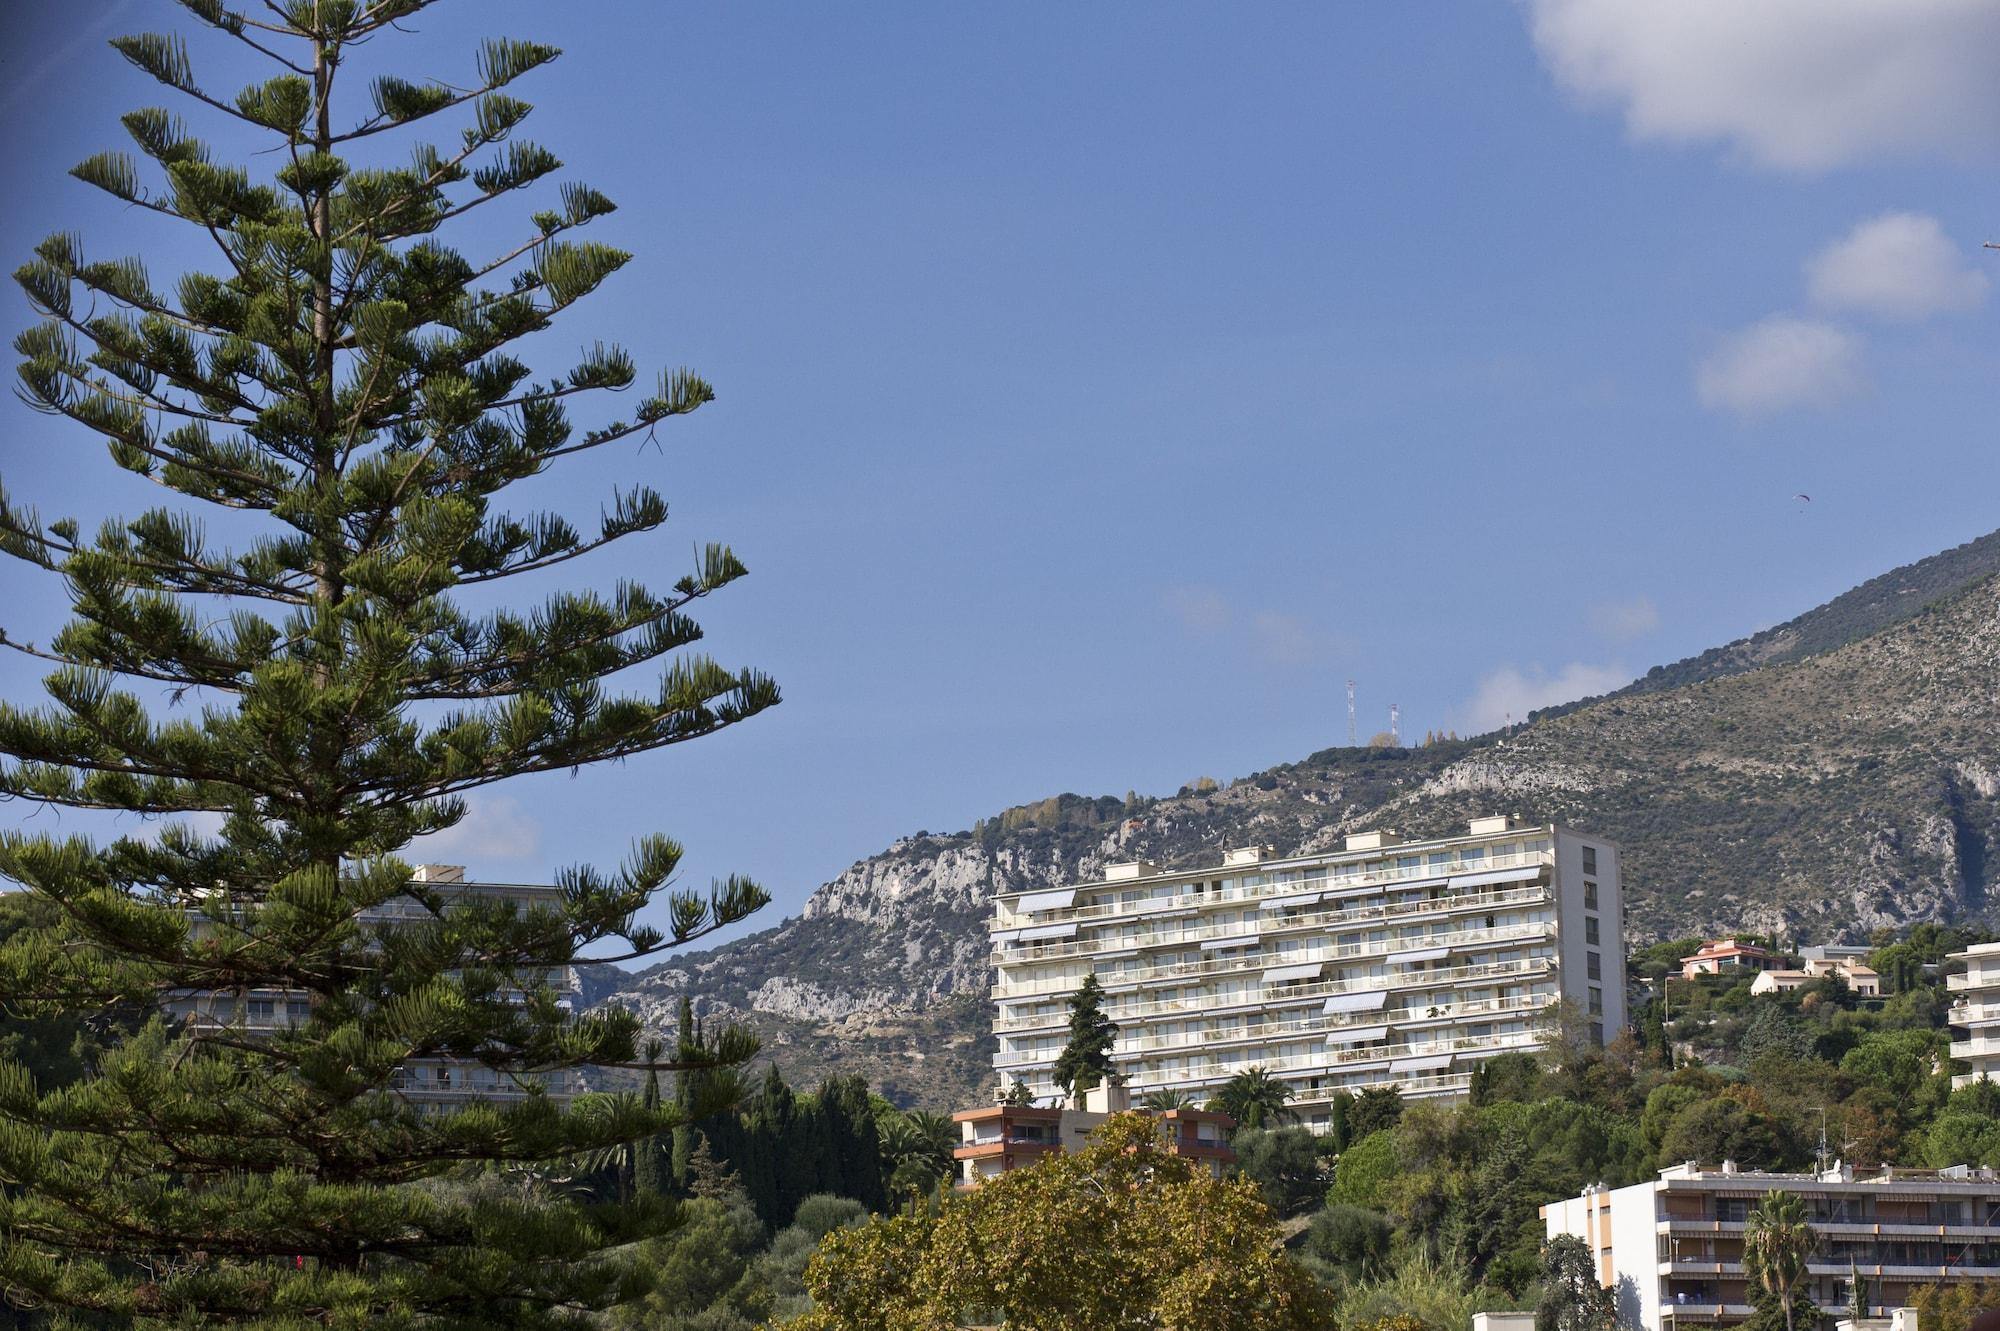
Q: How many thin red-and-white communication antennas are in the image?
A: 3